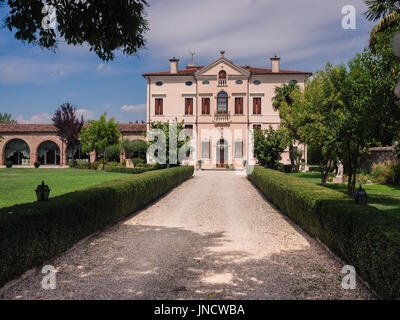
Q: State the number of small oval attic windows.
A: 6